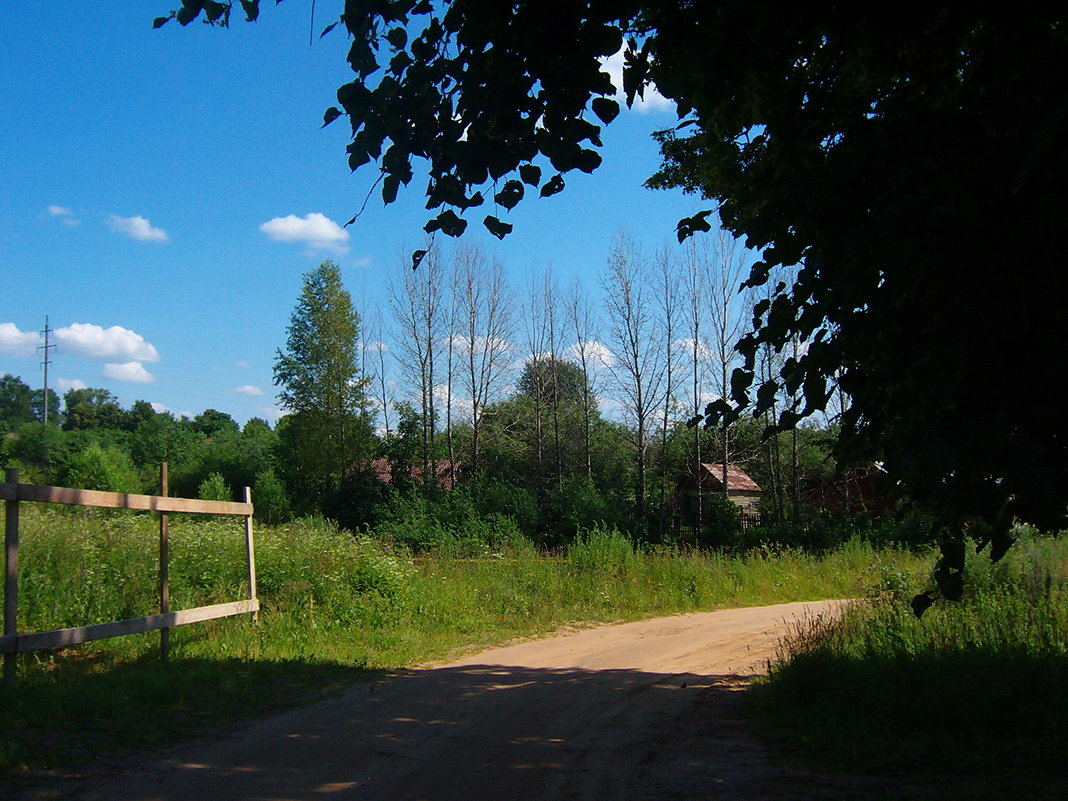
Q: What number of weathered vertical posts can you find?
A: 3